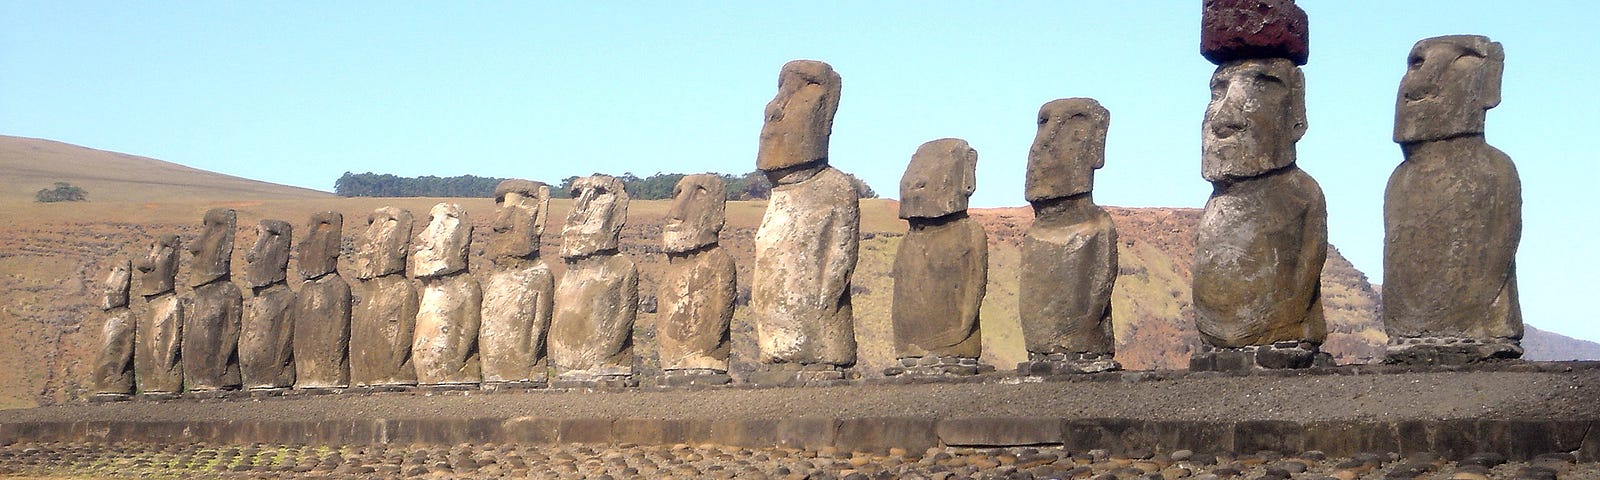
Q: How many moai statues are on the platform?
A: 15